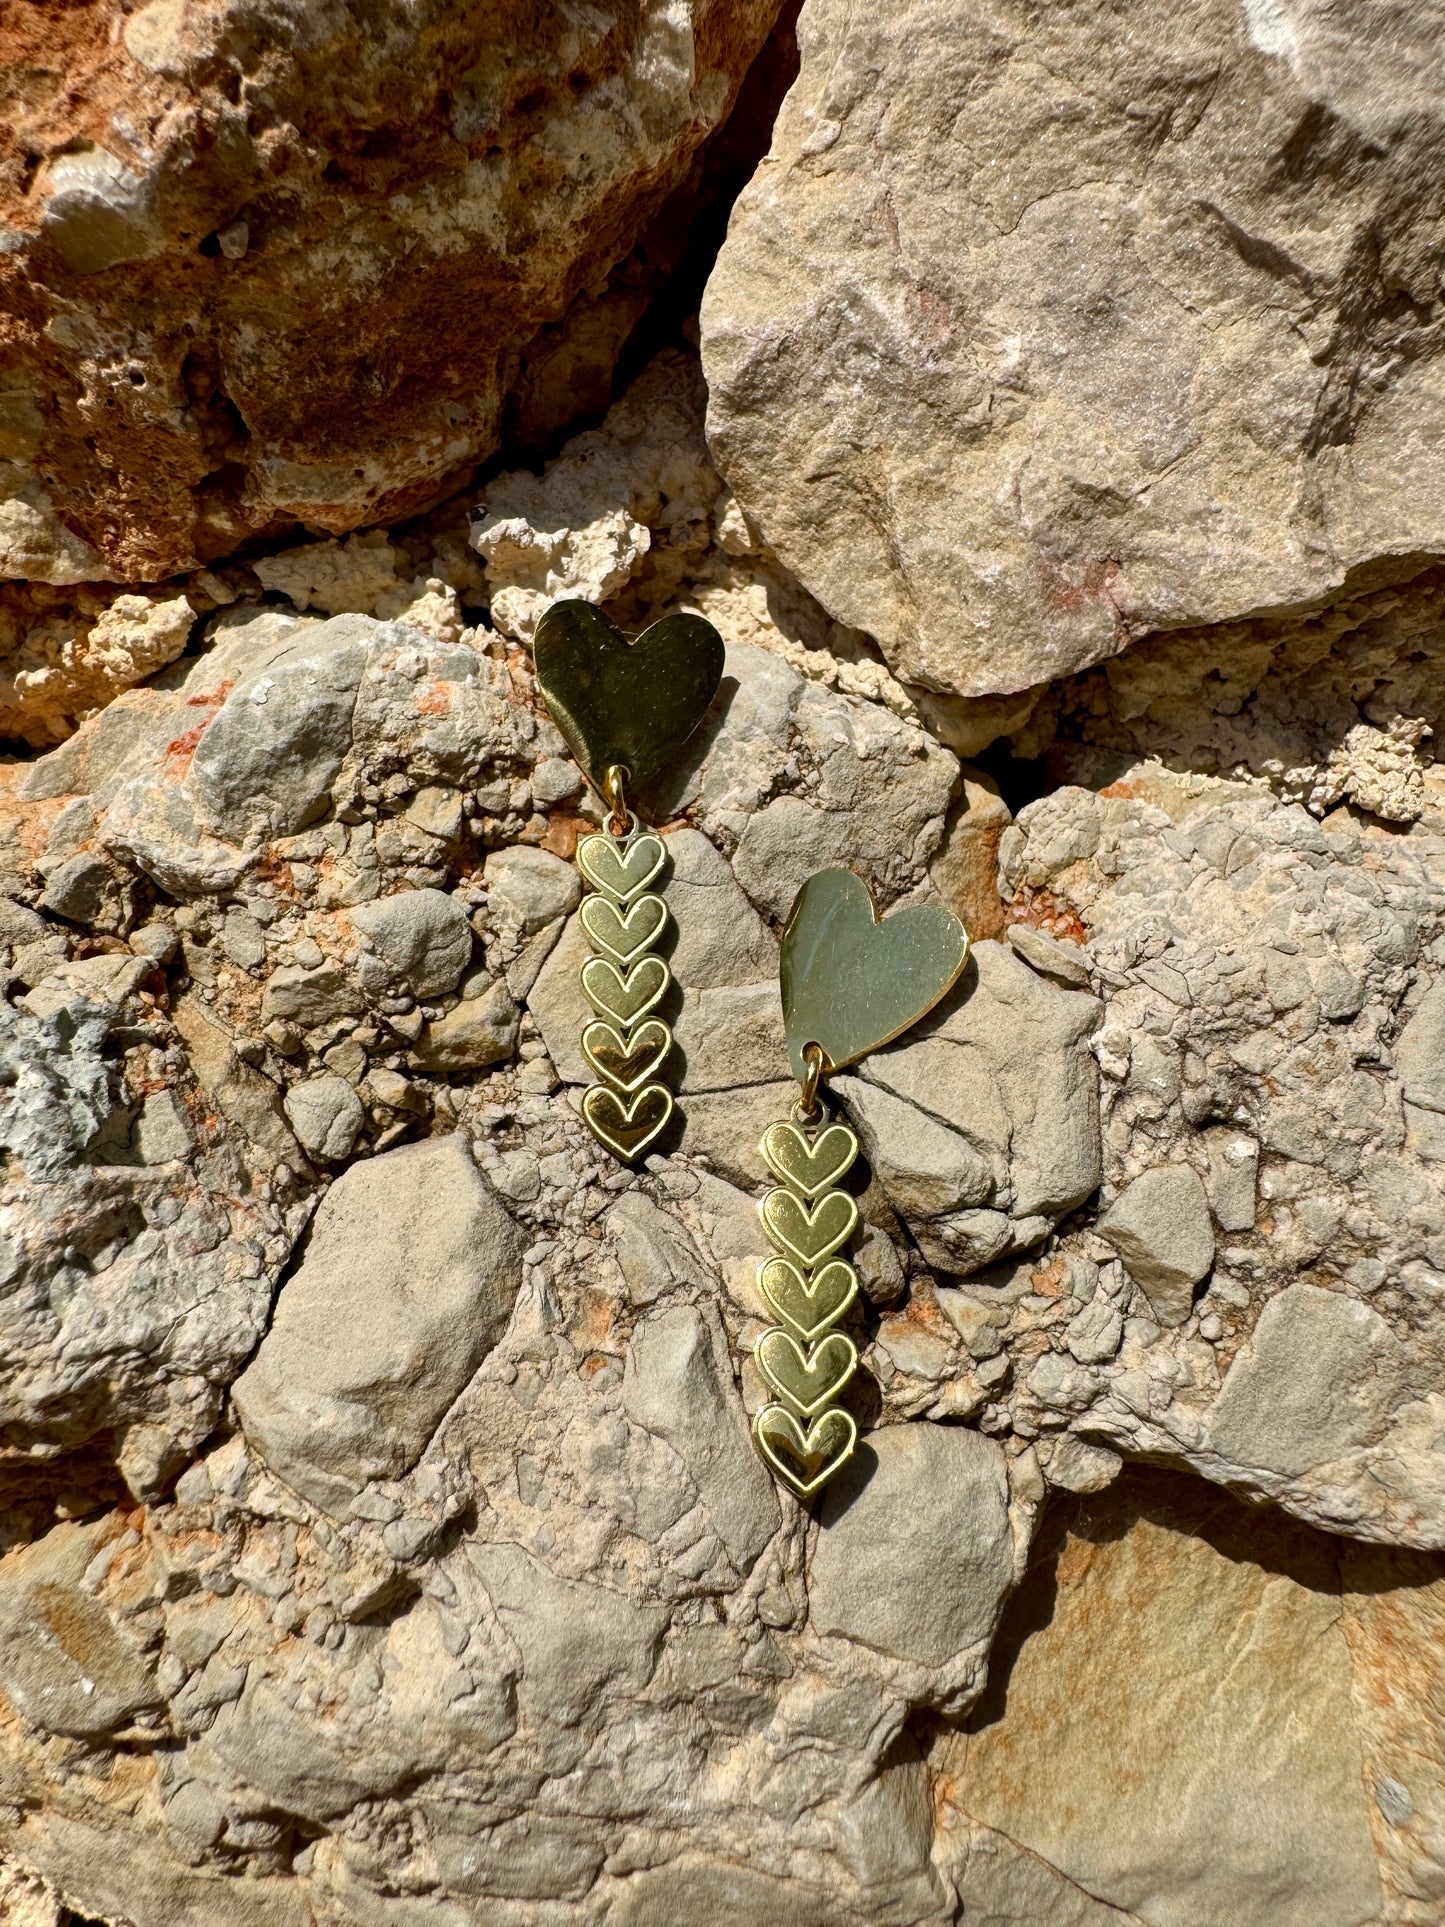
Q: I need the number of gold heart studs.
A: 2